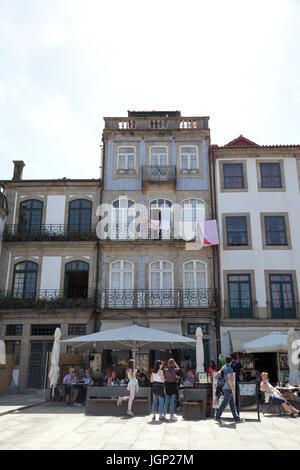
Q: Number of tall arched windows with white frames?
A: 6